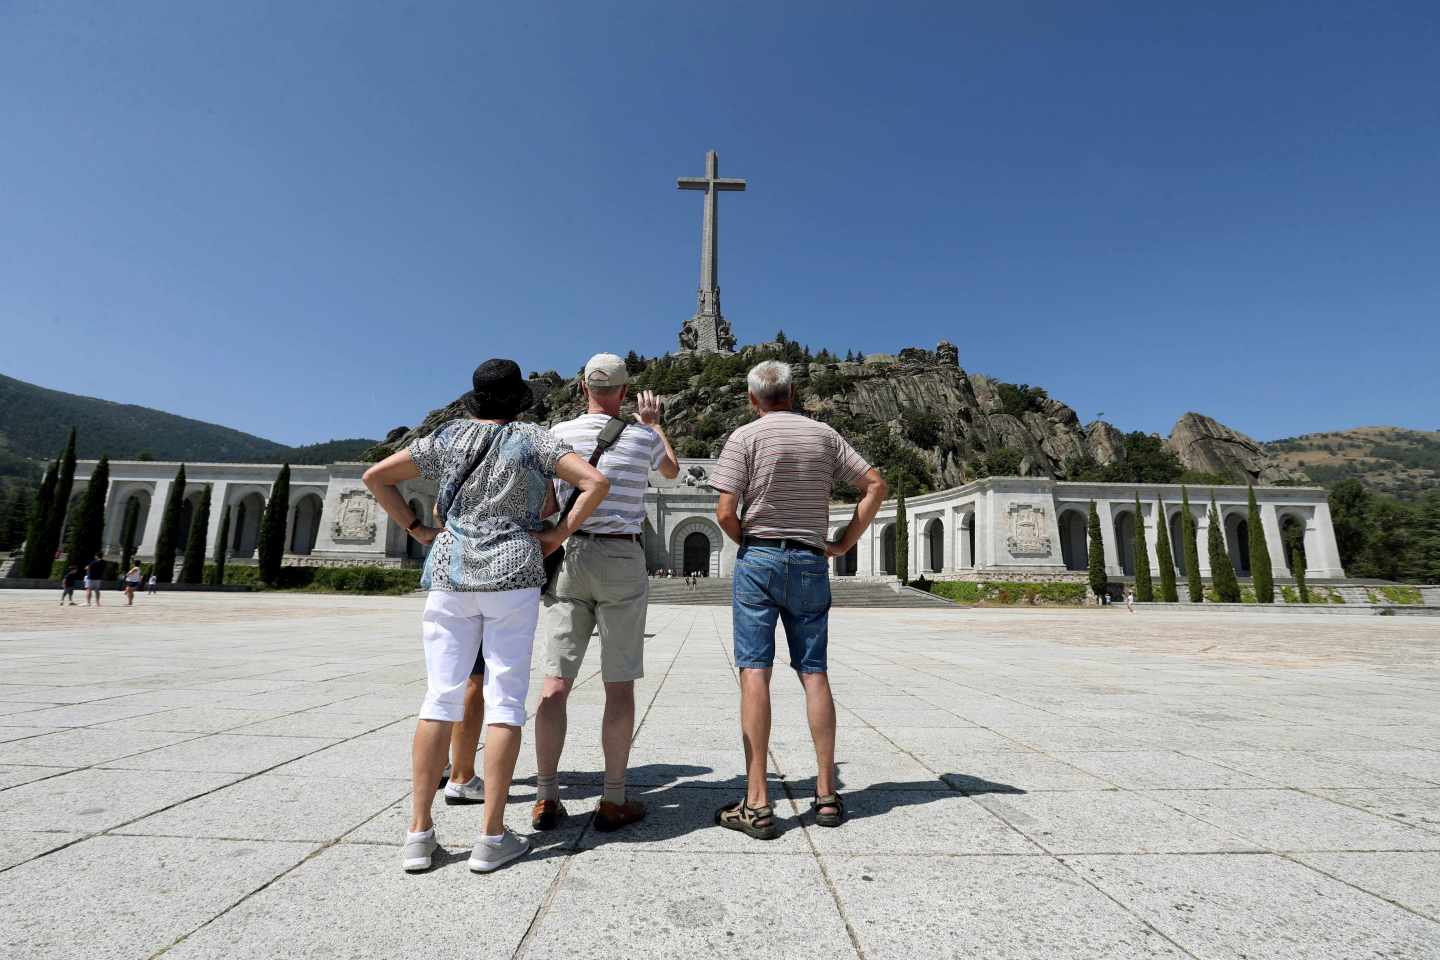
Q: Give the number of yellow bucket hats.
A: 0